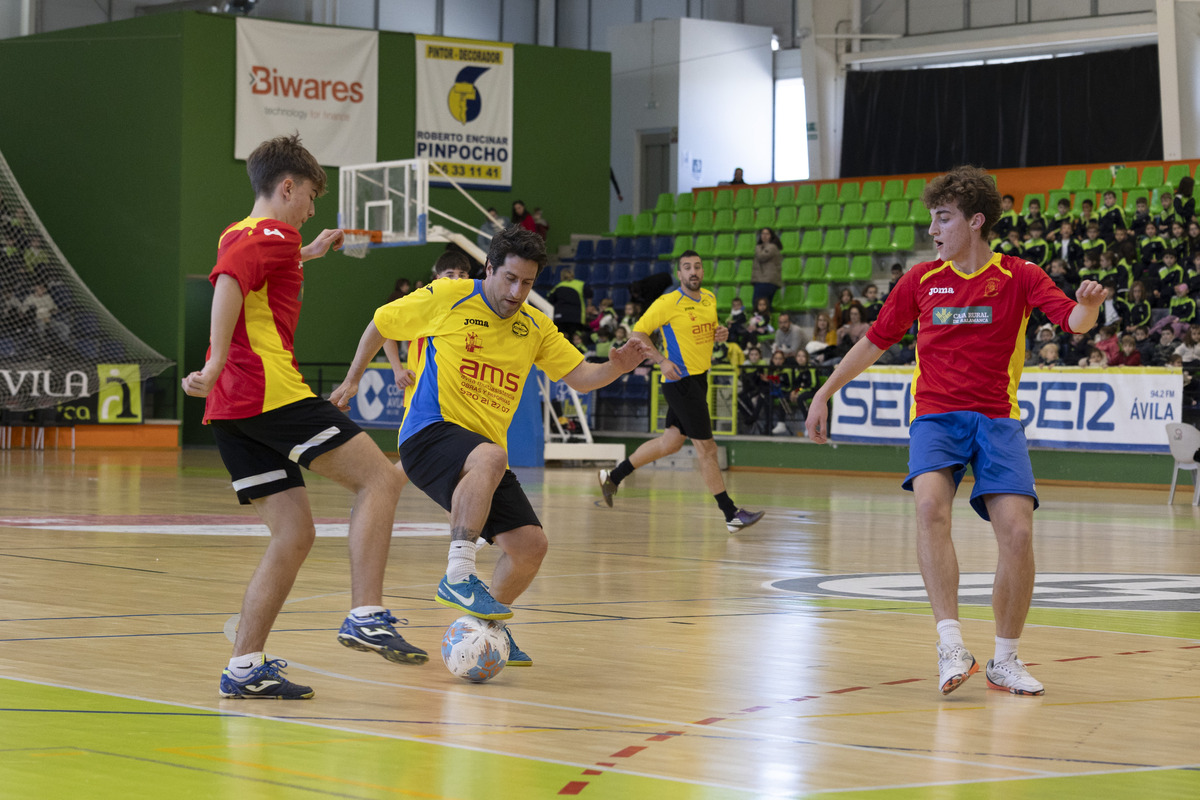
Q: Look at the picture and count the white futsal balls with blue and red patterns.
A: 1